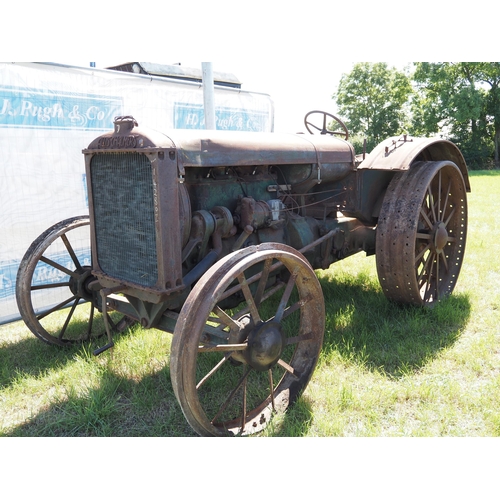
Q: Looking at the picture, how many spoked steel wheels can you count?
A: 3